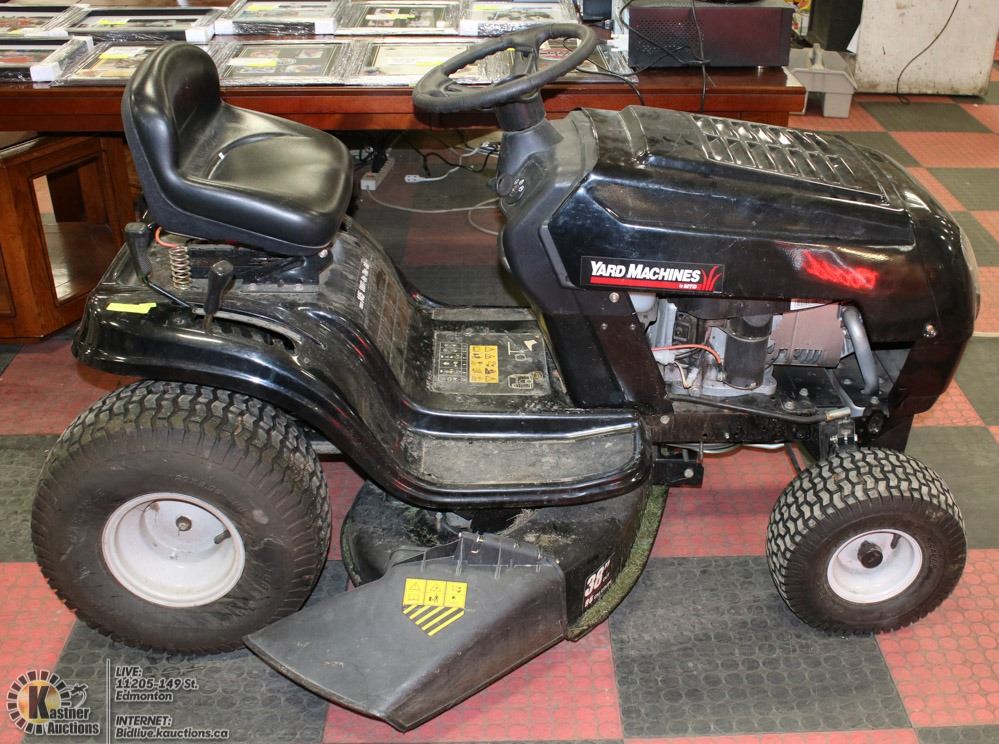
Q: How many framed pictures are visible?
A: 10